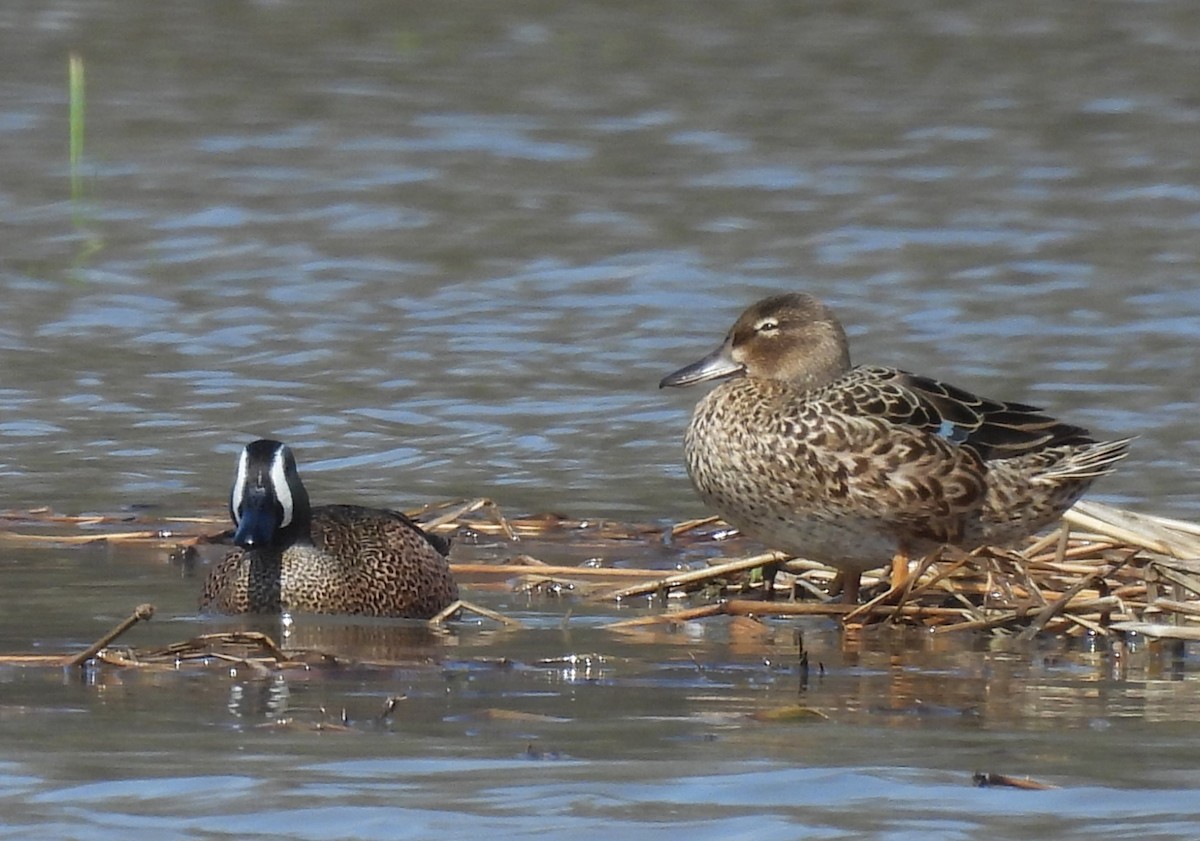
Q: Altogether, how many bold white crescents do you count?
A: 2